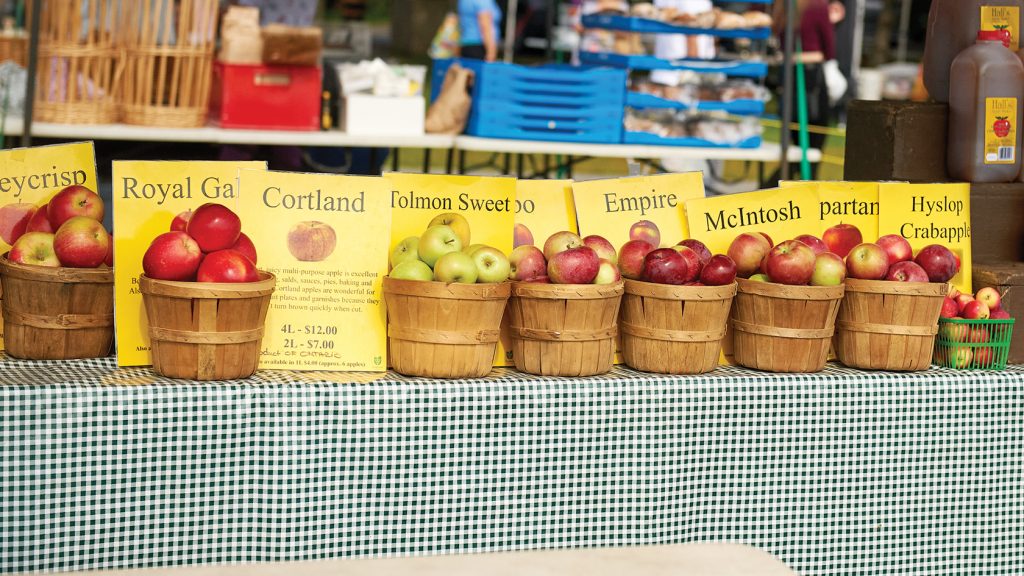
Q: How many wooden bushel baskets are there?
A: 7